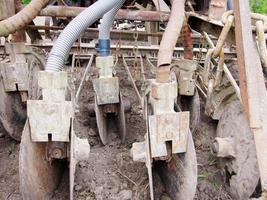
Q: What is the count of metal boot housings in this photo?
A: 5